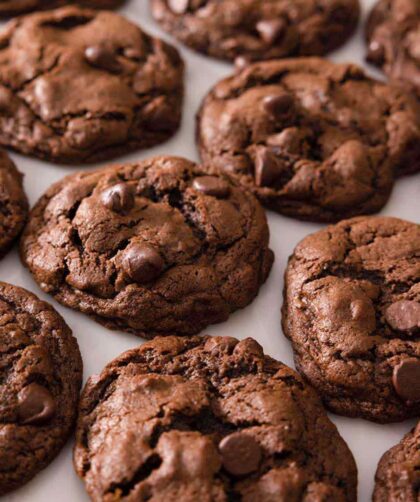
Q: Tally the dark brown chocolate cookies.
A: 11